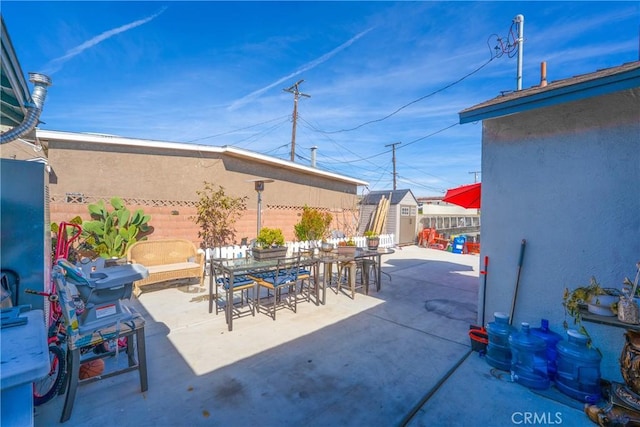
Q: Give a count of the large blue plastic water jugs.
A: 4